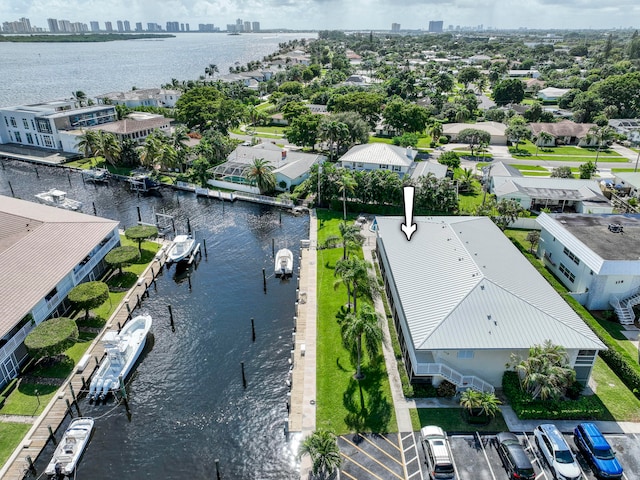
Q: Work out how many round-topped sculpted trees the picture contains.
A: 4